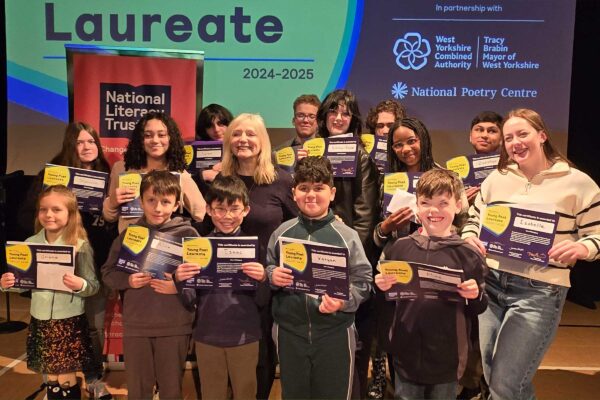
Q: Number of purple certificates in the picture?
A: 14